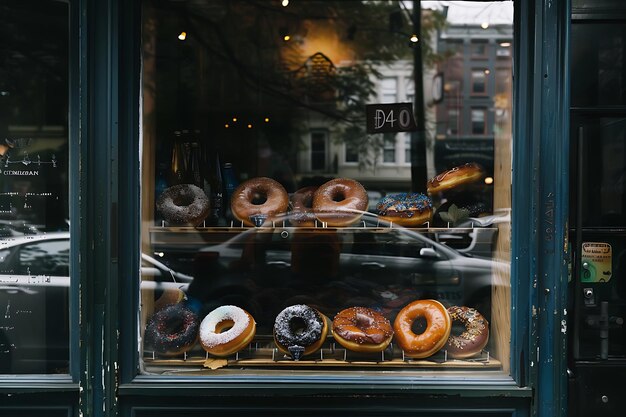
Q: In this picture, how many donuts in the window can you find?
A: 12